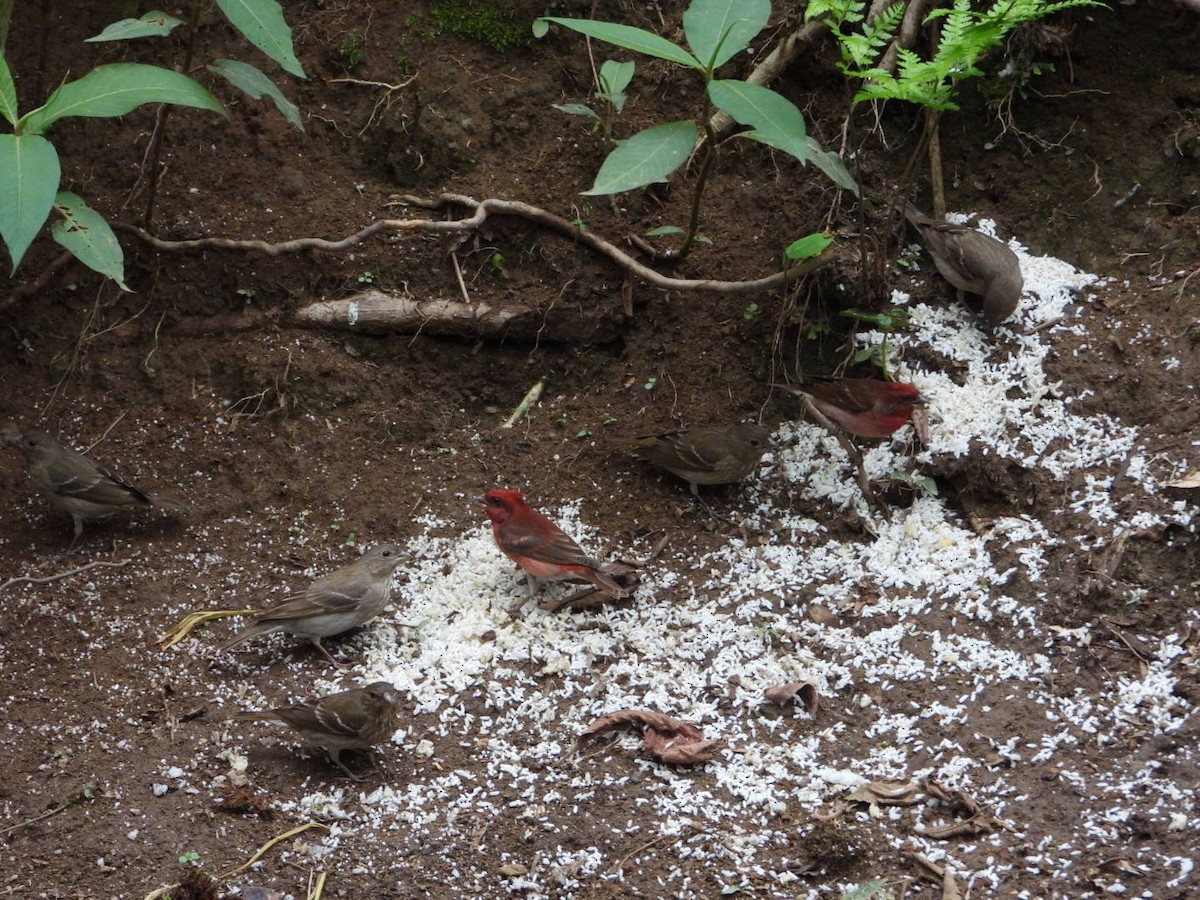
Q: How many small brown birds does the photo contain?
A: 5